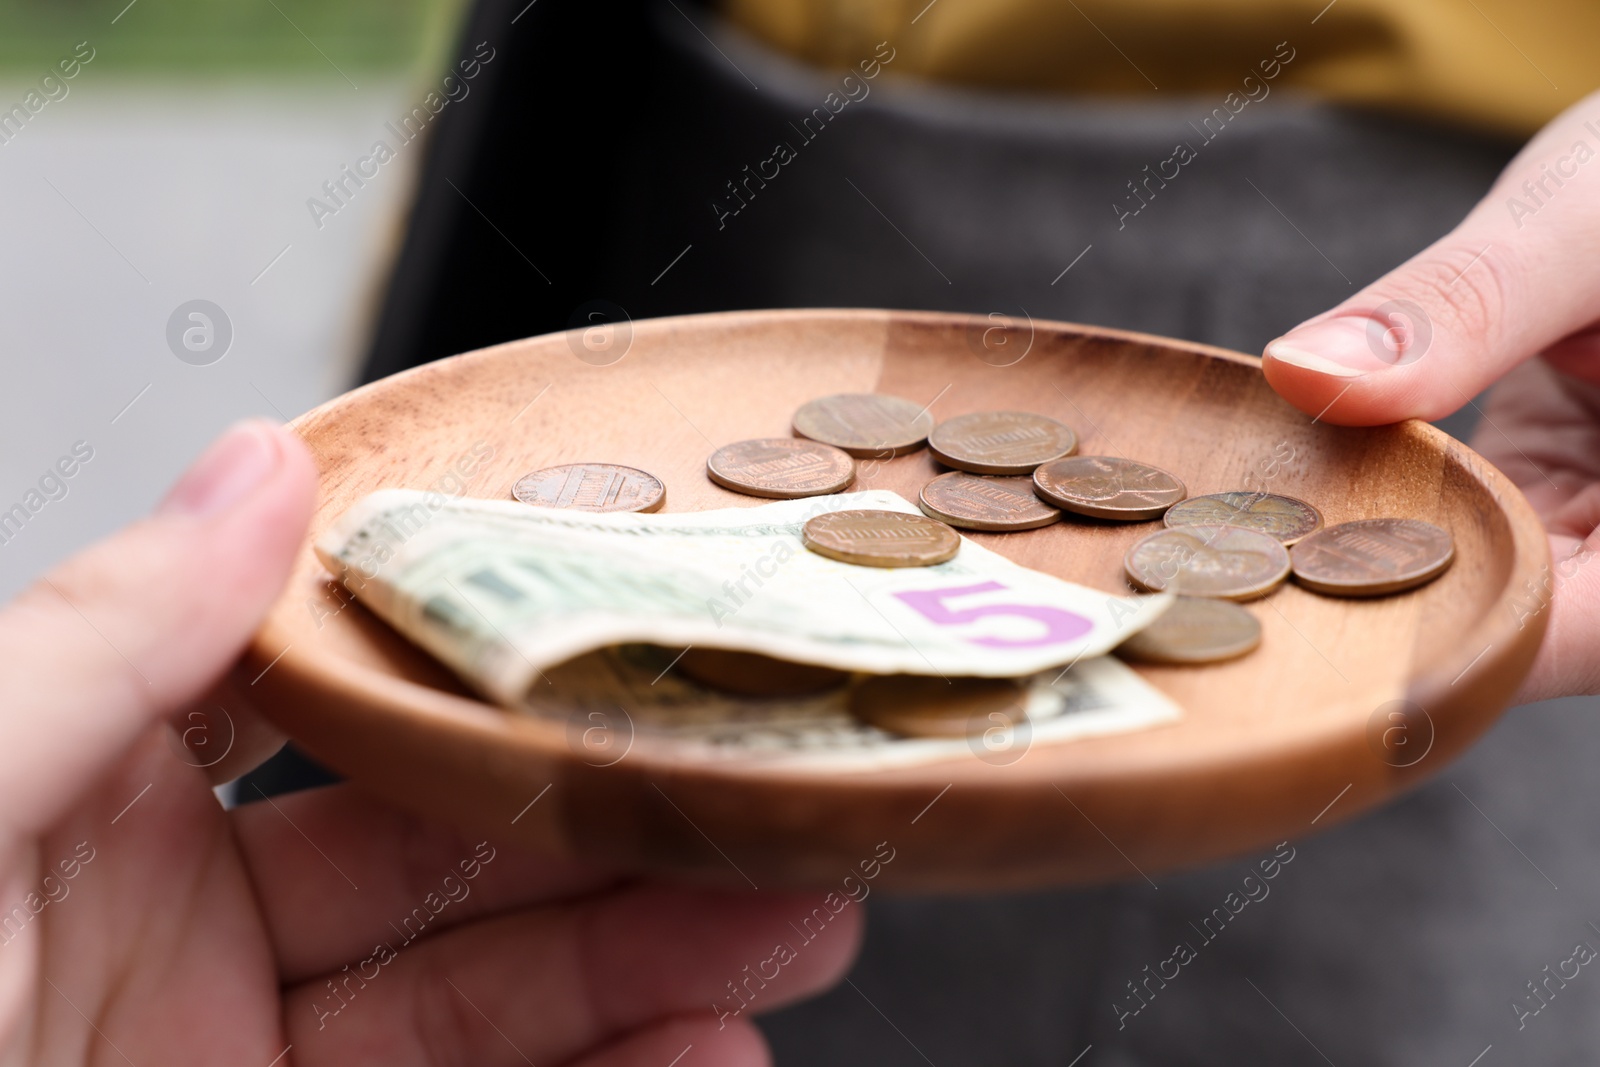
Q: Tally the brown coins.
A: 13